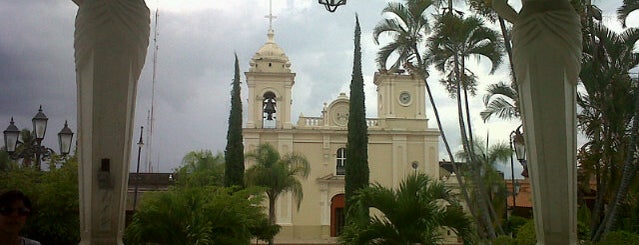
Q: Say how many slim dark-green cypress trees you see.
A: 2